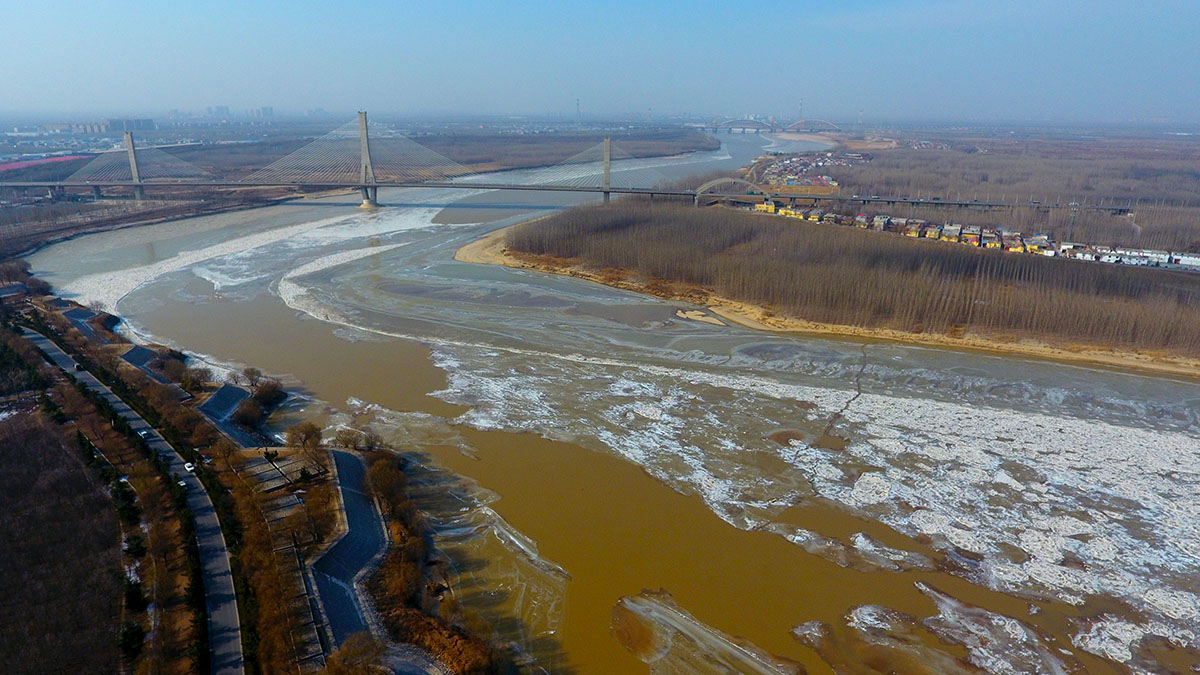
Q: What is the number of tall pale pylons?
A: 3